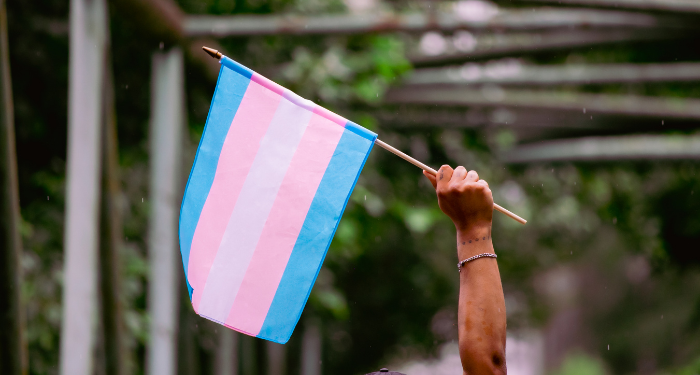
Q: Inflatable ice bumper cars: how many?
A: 0